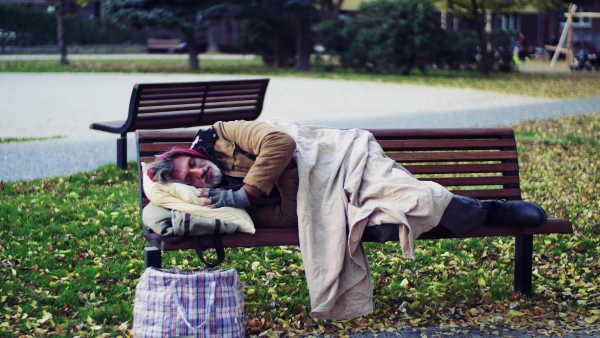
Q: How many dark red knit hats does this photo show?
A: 1